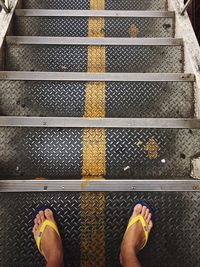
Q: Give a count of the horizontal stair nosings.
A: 5